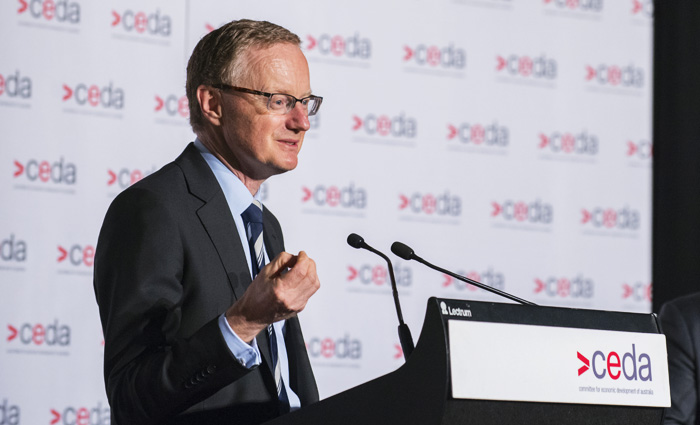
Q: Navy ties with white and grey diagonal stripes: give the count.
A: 1